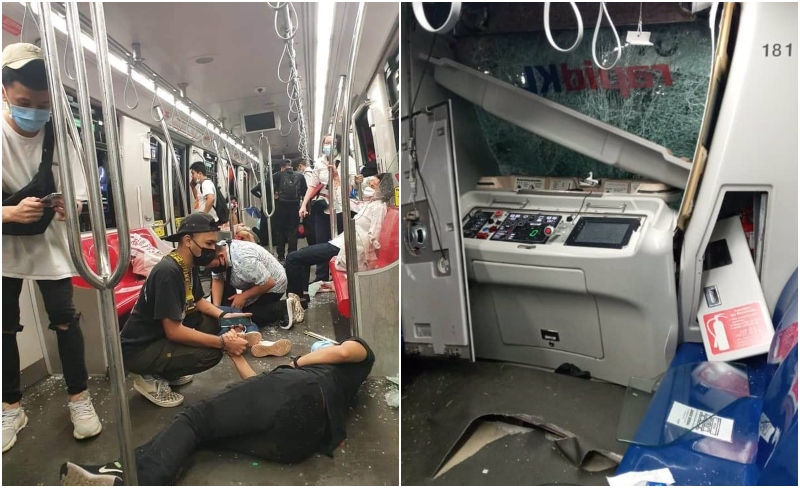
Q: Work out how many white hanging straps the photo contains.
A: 3